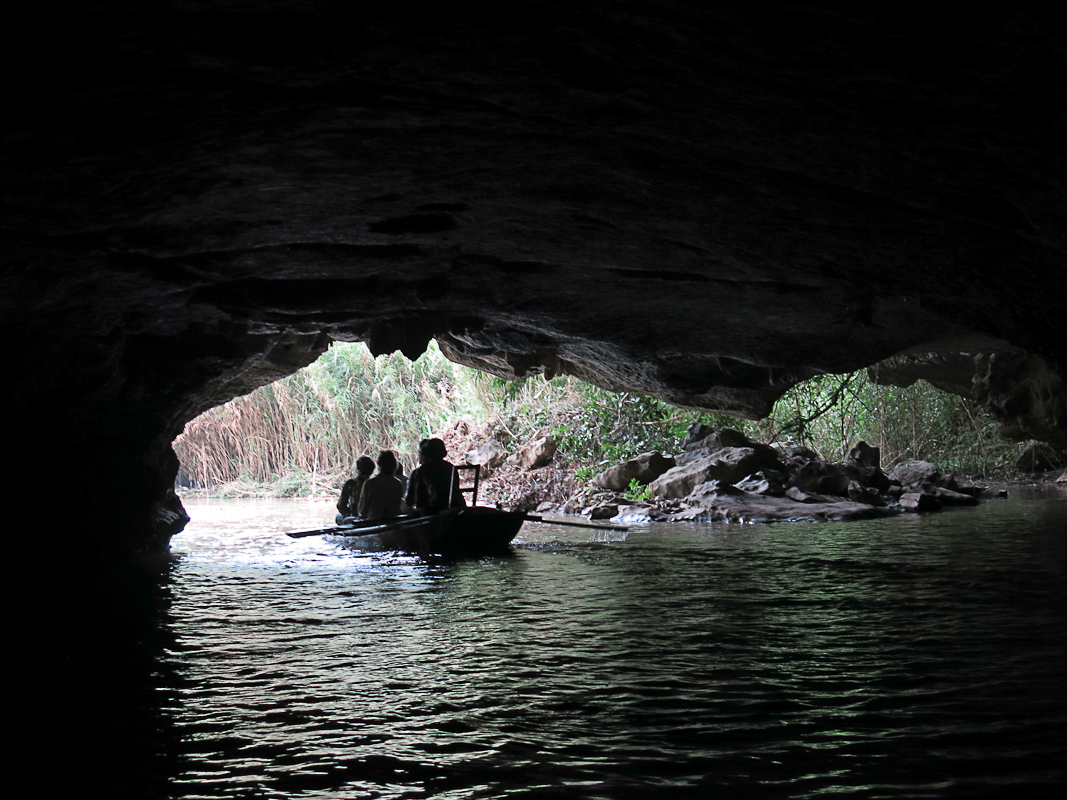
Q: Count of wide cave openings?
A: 1